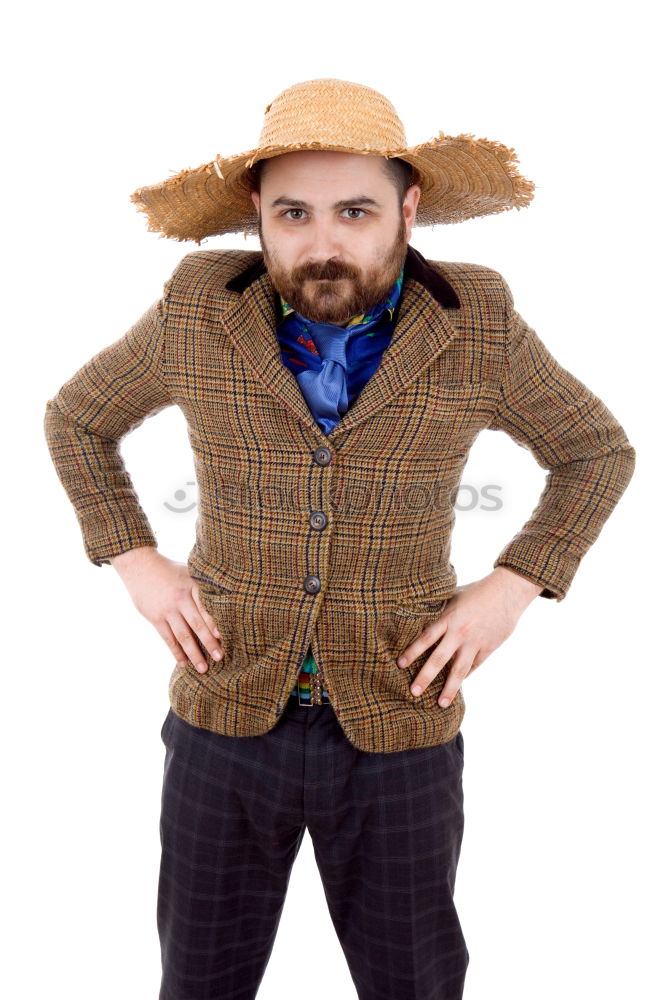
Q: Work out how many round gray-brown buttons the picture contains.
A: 3